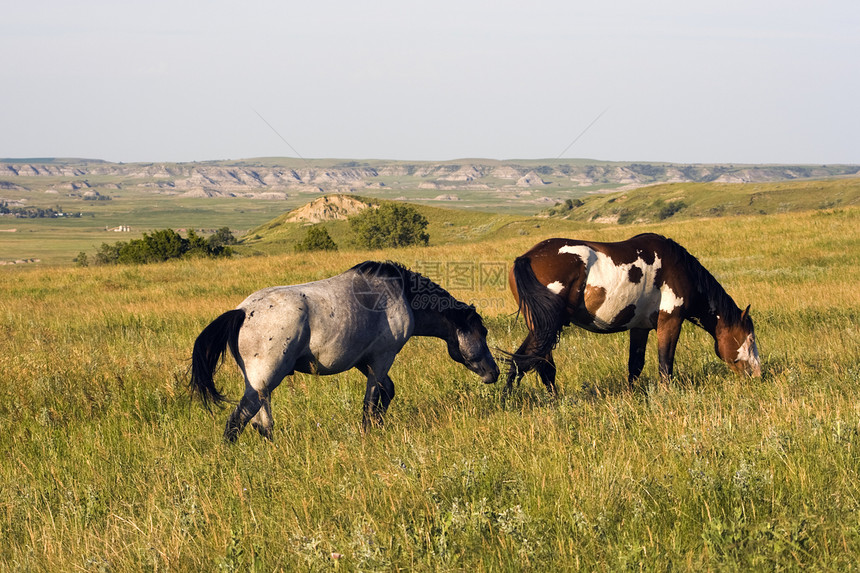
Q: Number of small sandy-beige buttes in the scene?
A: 1